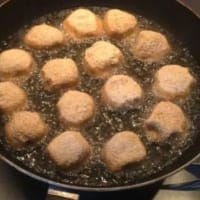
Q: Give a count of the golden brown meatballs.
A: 15